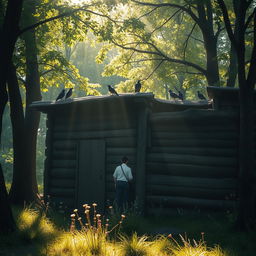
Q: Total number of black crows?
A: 7